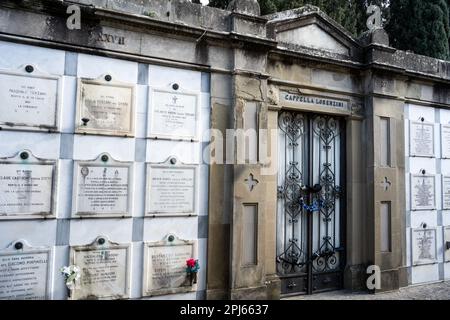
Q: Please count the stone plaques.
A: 15